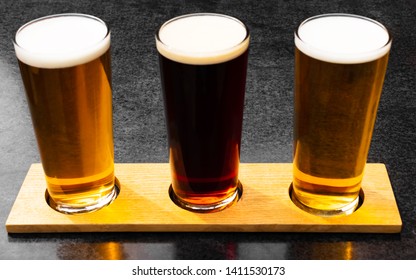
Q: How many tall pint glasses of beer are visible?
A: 3